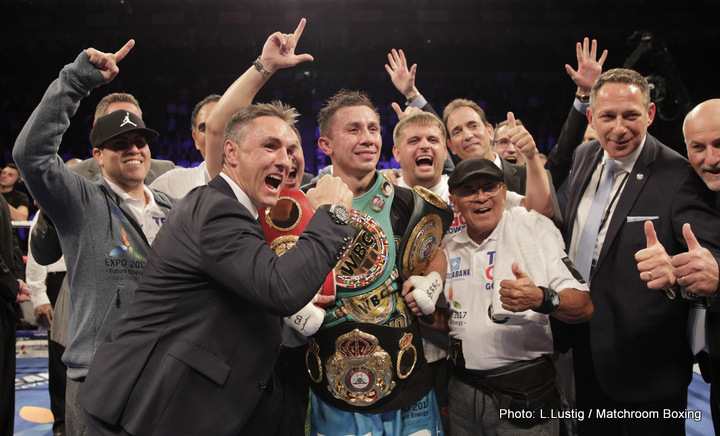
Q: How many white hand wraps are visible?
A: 2